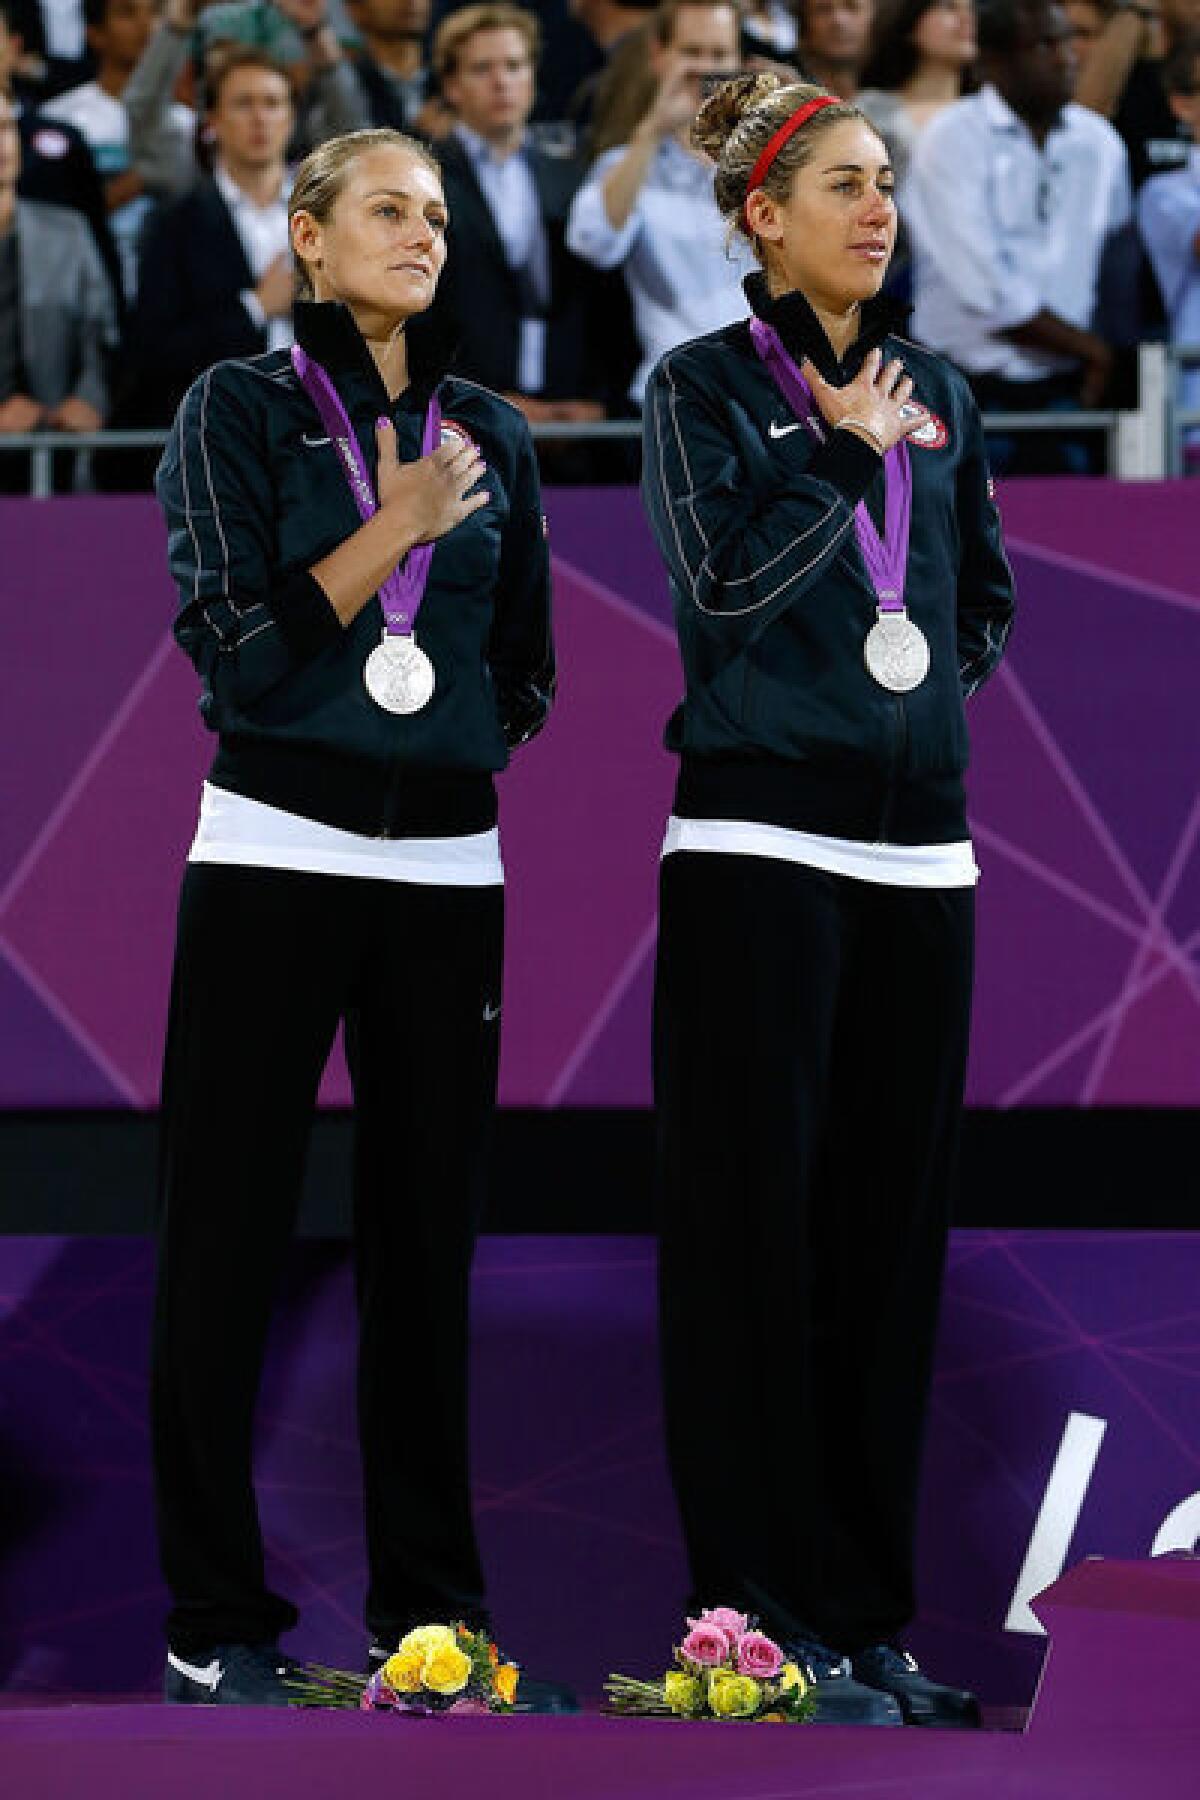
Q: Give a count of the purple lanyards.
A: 2